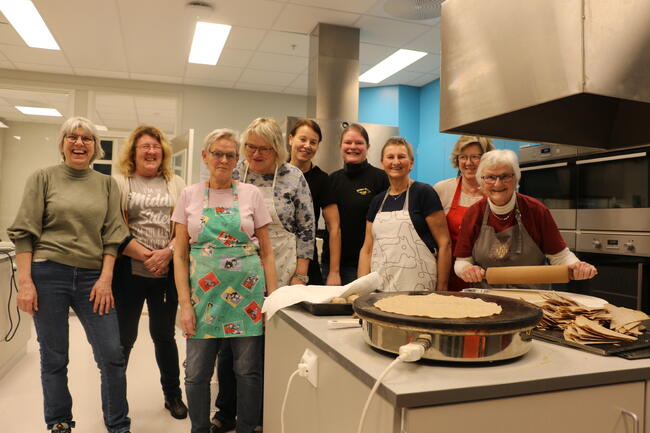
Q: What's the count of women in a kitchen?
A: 9